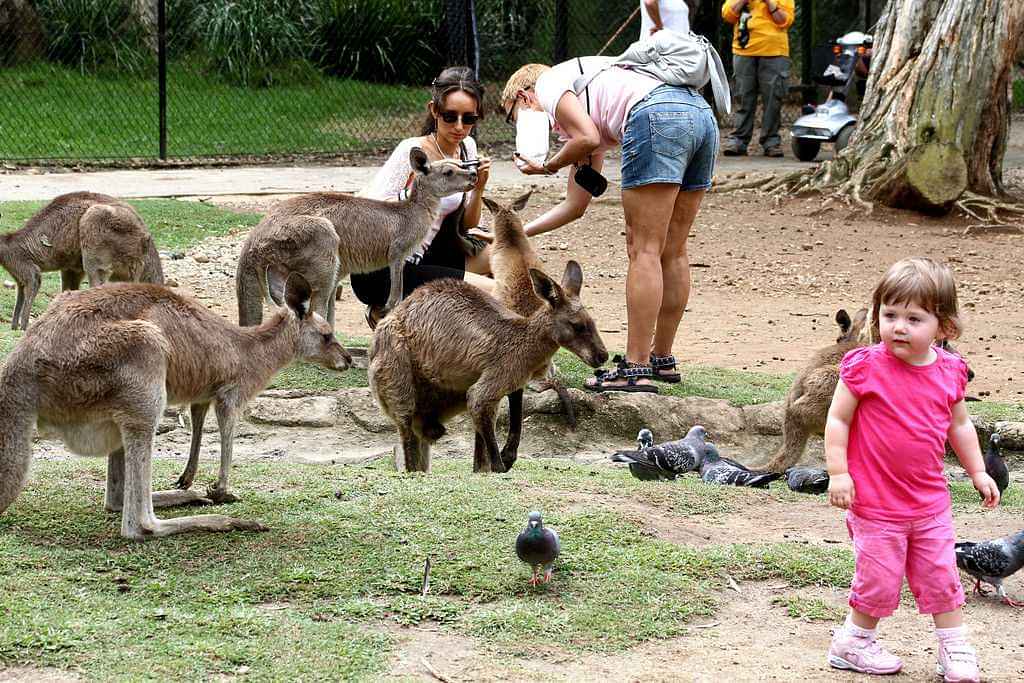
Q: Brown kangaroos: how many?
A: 6